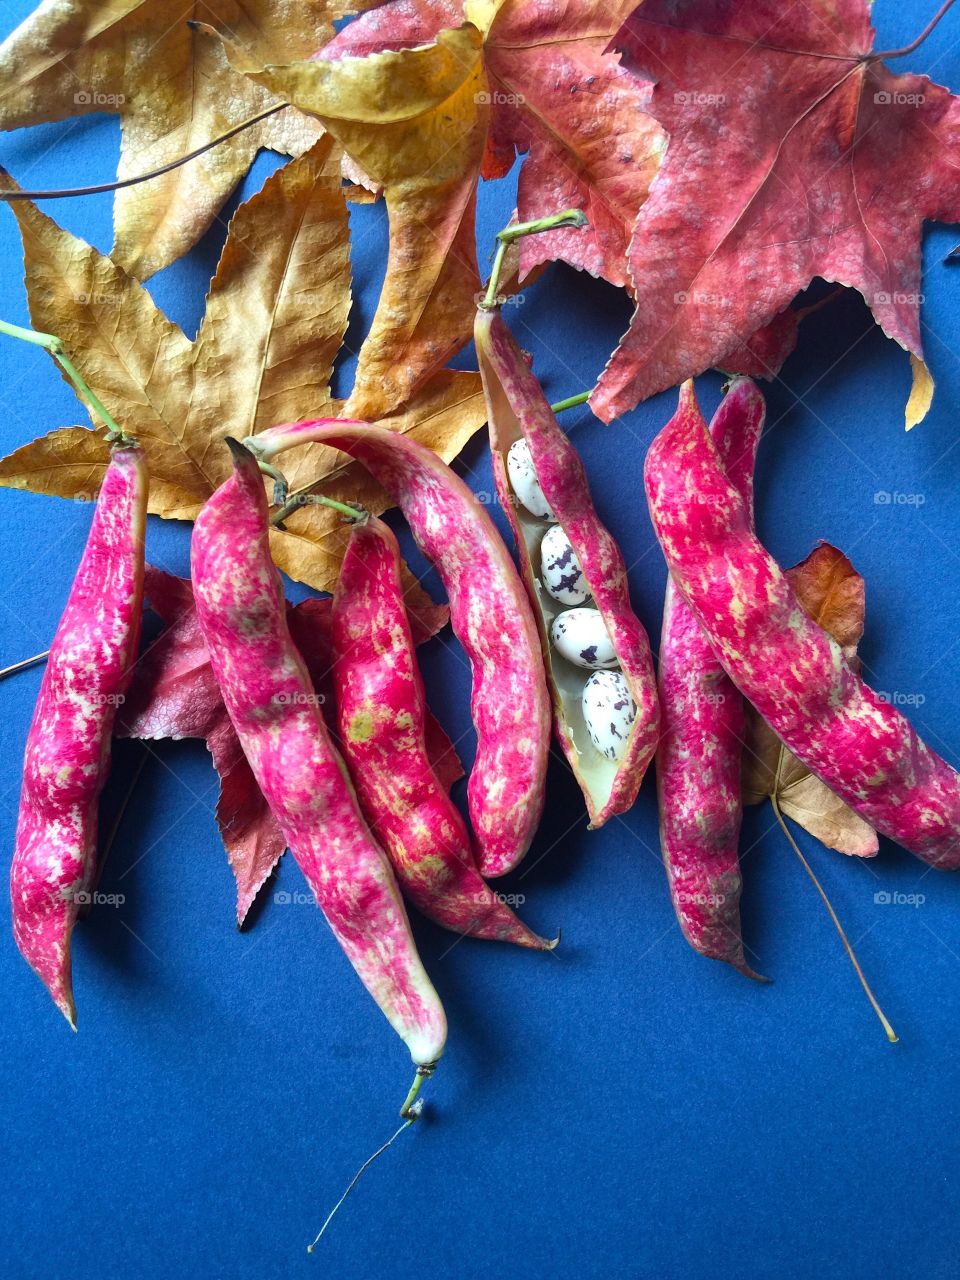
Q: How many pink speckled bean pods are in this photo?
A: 7